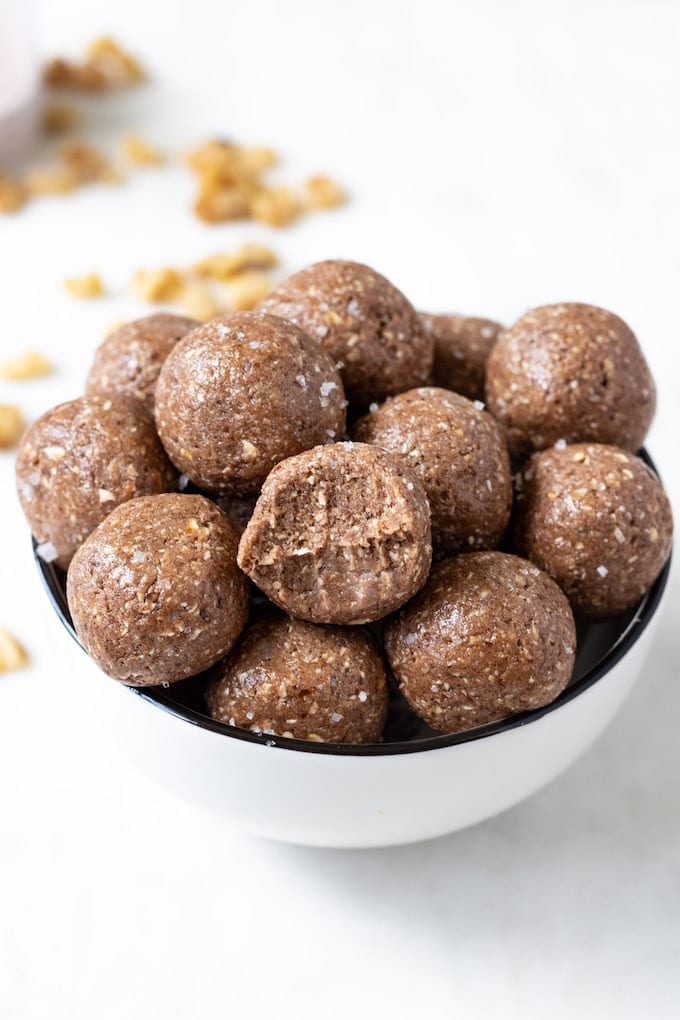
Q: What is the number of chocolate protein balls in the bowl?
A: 12